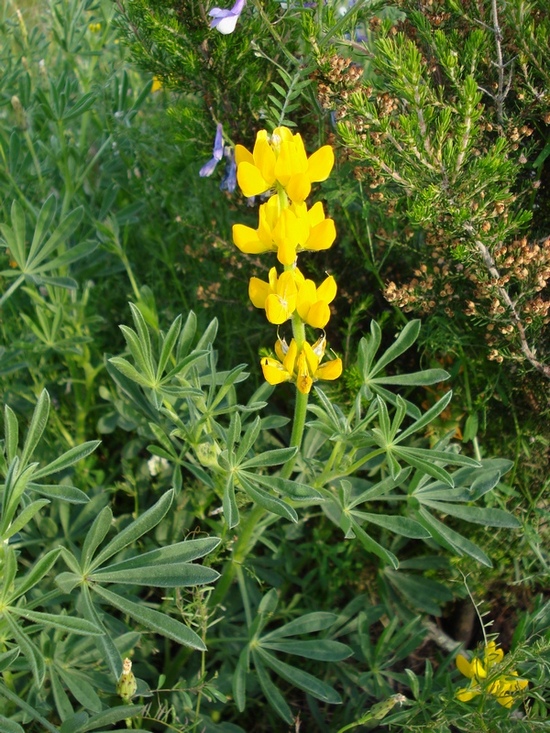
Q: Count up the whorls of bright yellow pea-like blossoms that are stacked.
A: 4